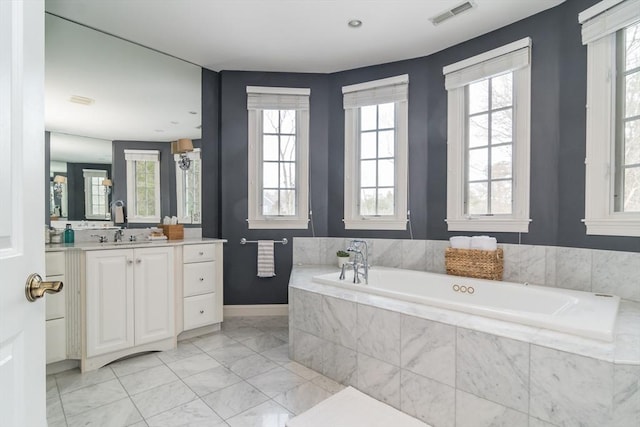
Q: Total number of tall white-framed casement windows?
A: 4